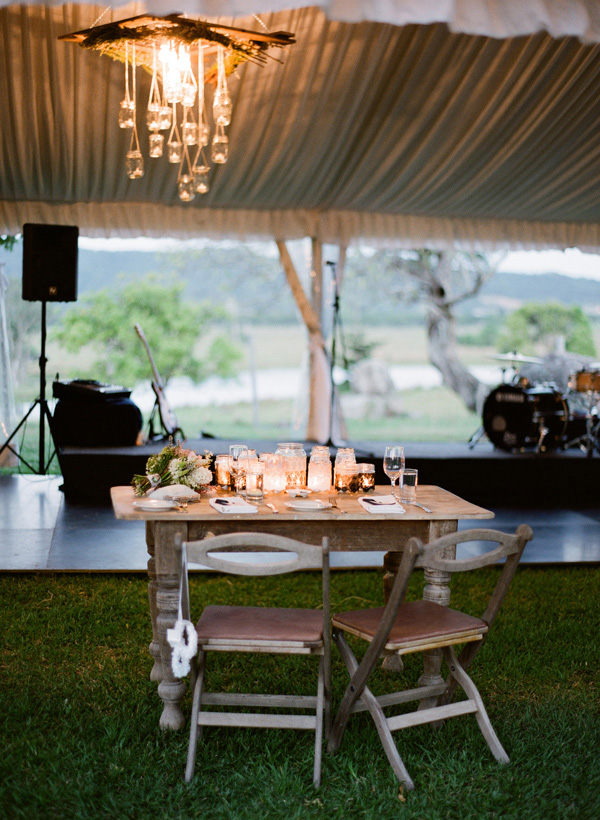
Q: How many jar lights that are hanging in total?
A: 14